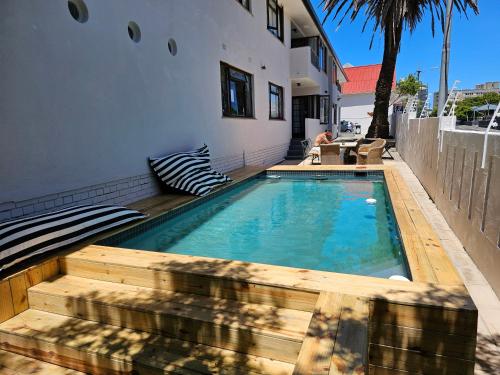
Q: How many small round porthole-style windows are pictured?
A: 3